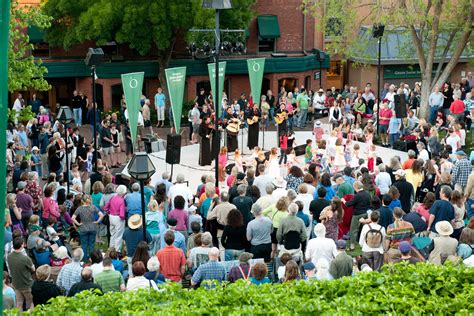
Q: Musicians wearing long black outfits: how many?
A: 5